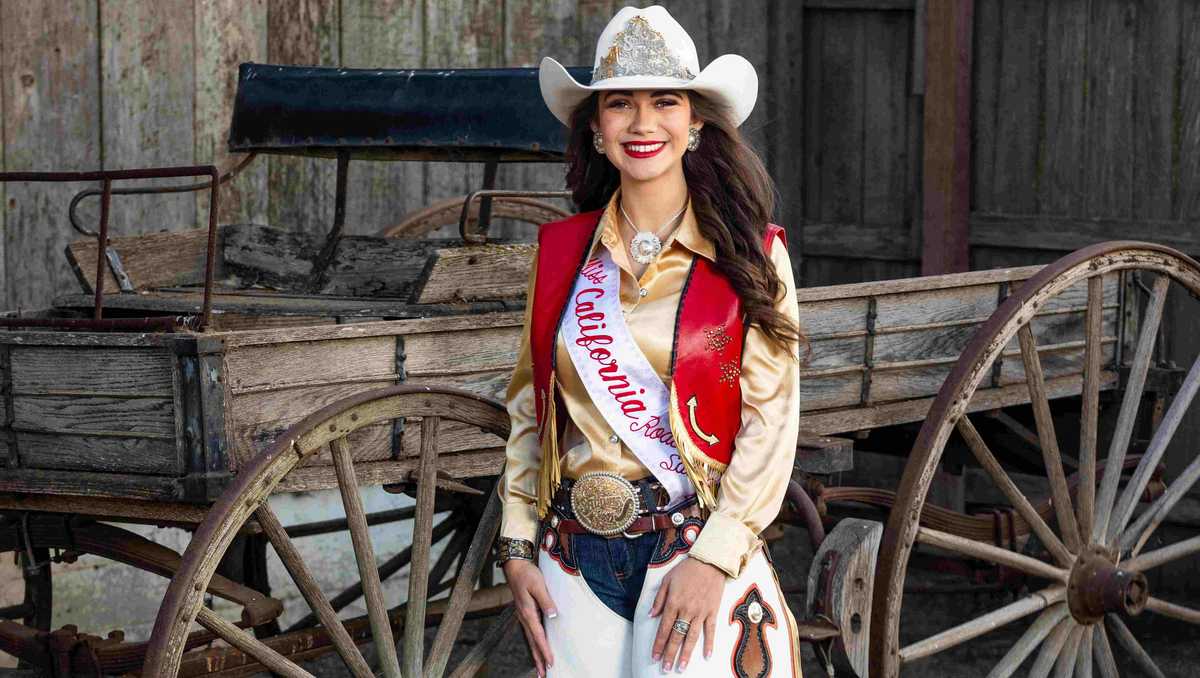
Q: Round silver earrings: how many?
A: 2